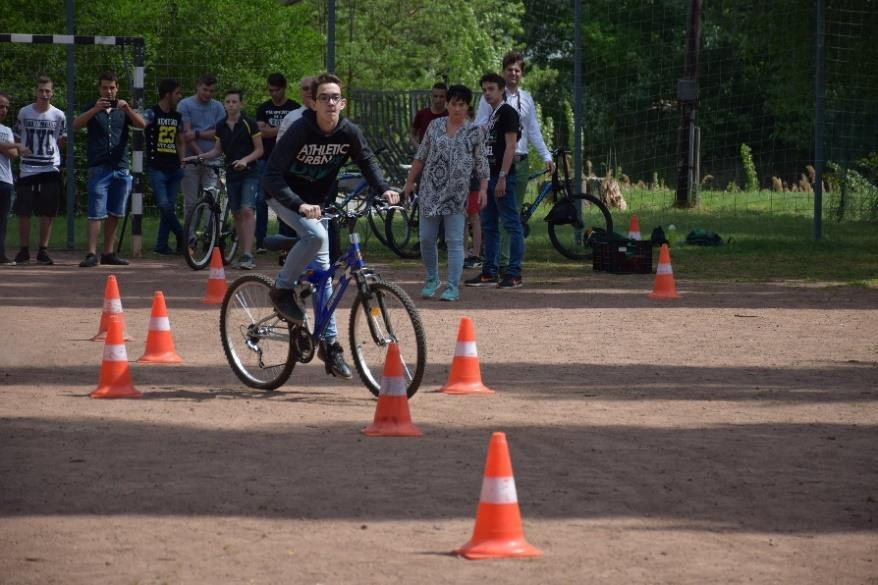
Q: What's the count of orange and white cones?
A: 9